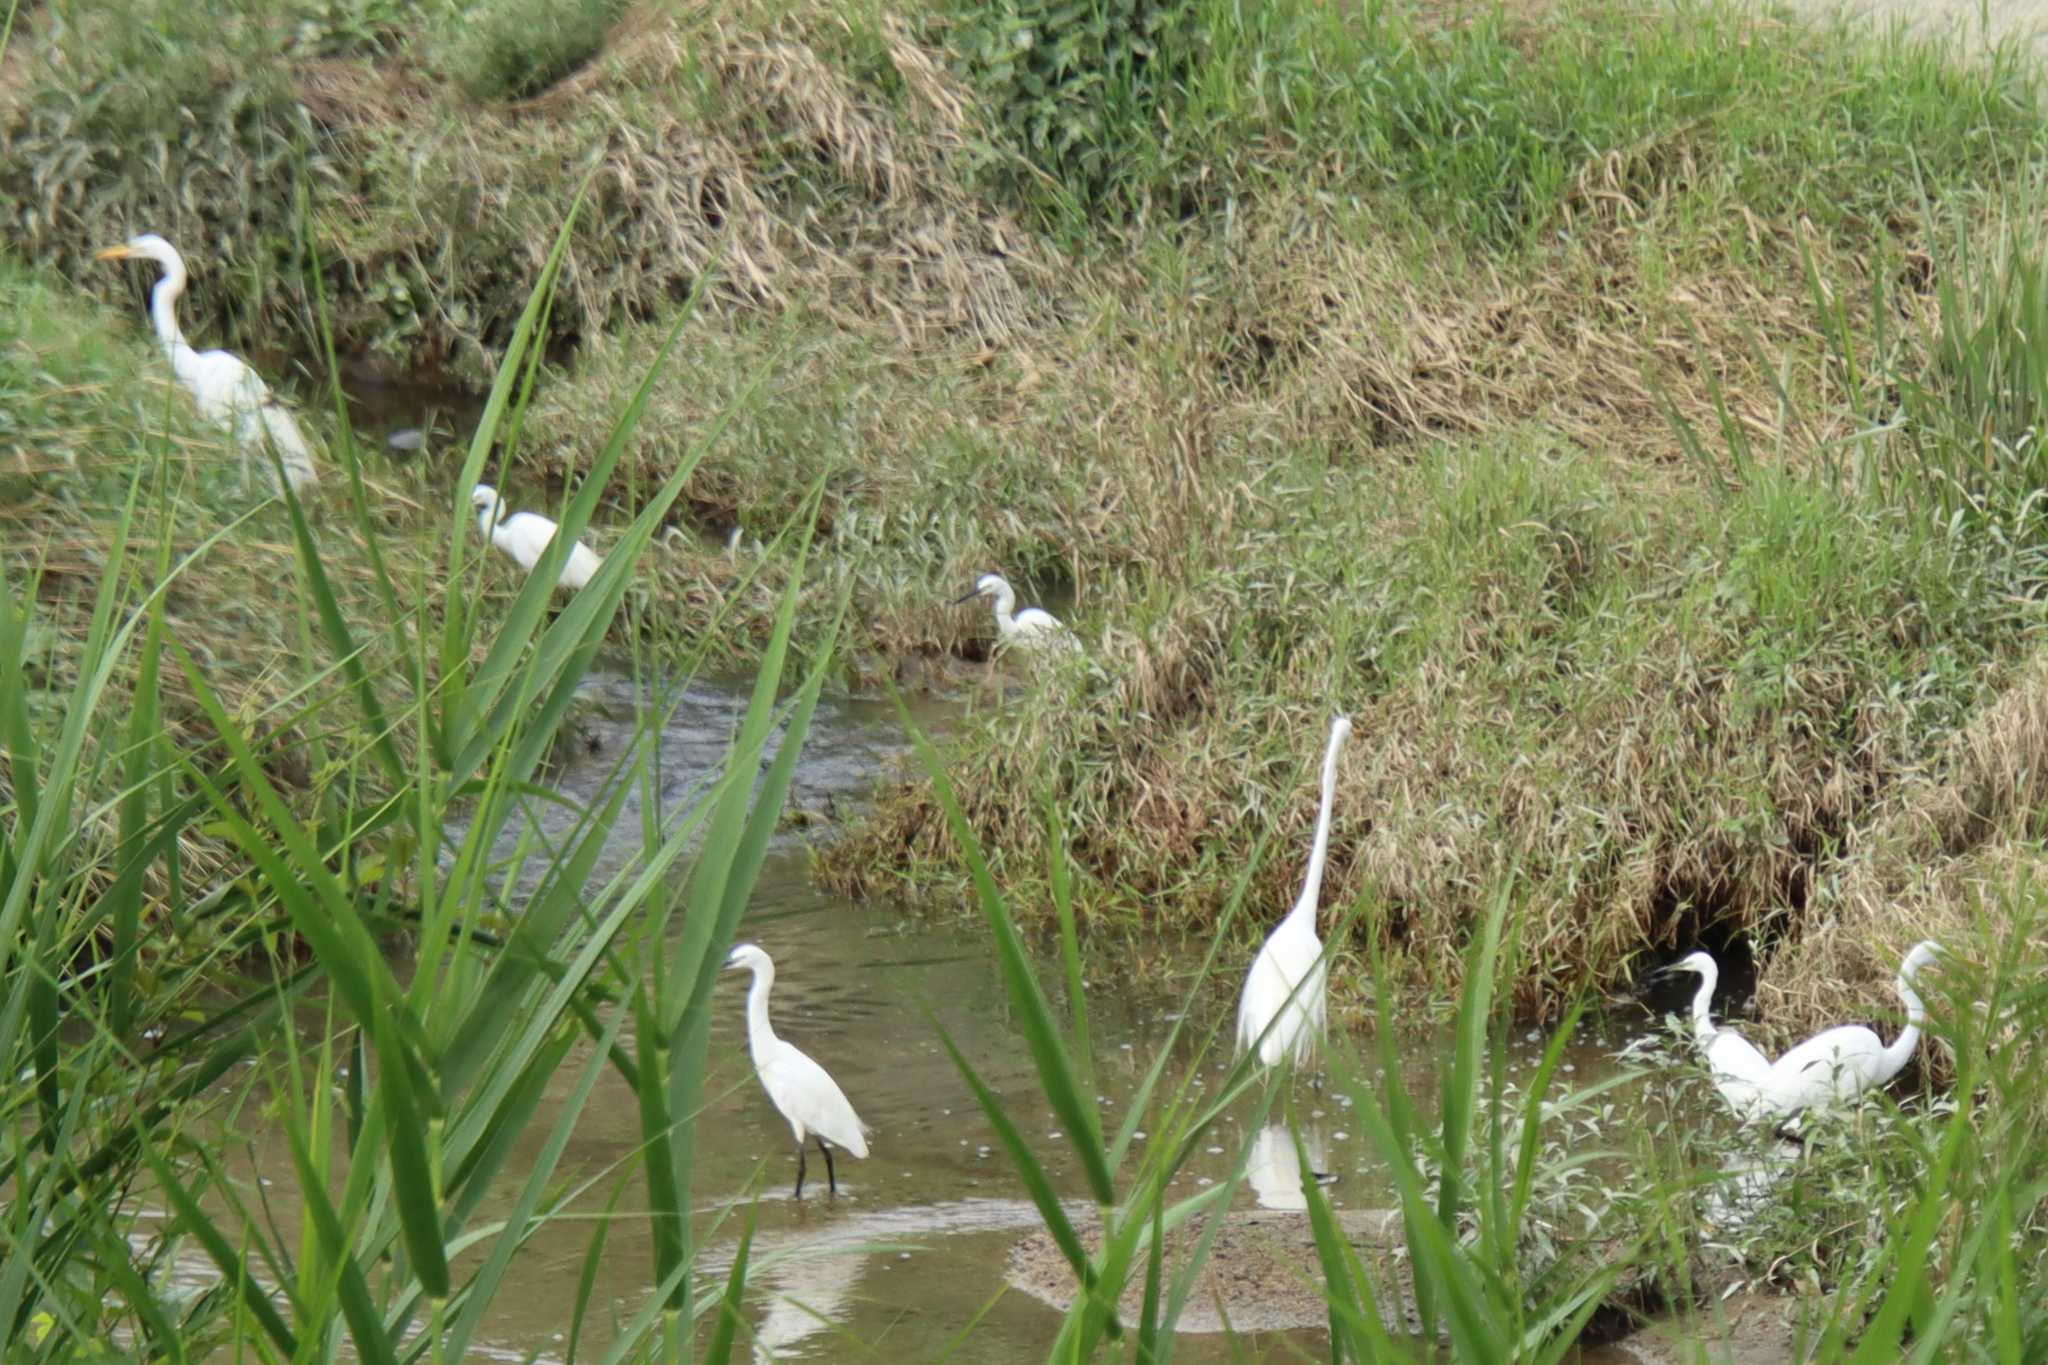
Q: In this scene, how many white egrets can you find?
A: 7